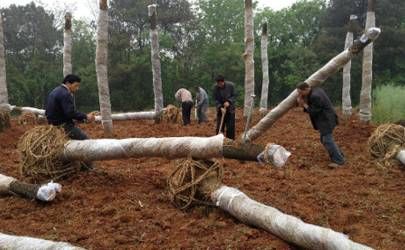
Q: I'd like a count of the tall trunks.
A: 8